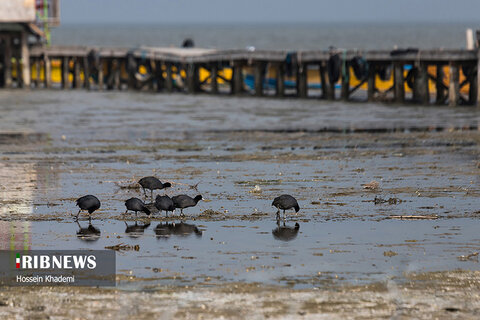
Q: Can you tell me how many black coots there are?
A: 6